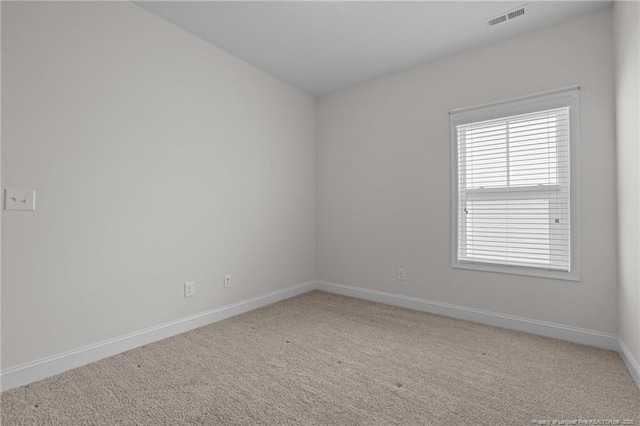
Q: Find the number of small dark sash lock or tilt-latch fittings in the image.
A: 2